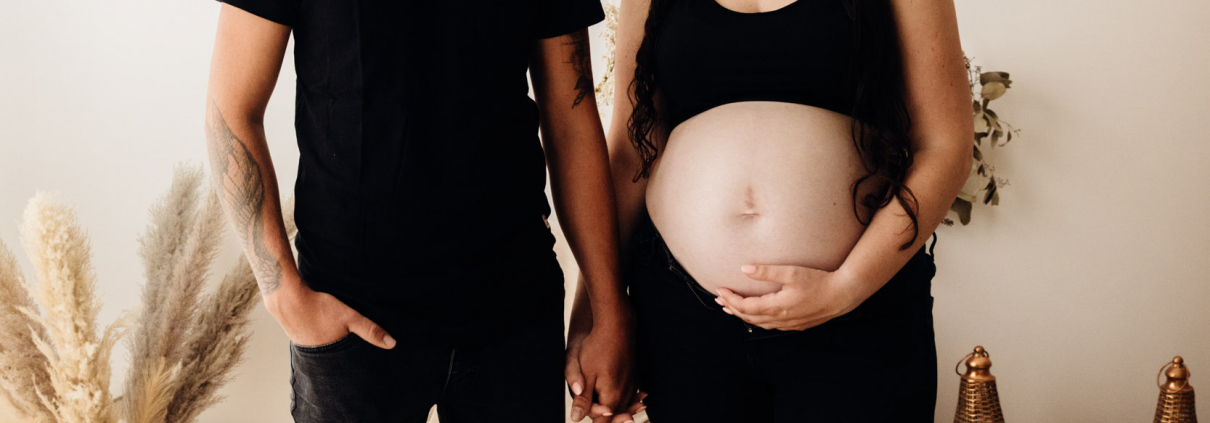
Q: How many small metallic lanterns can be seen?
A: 2